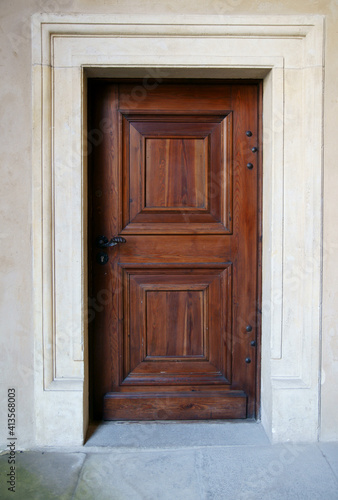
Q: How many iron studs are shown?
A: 6